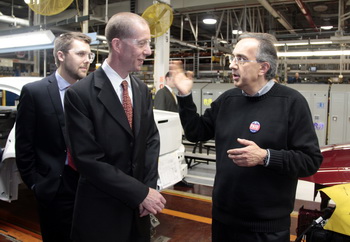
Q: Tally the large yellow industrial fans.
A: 2